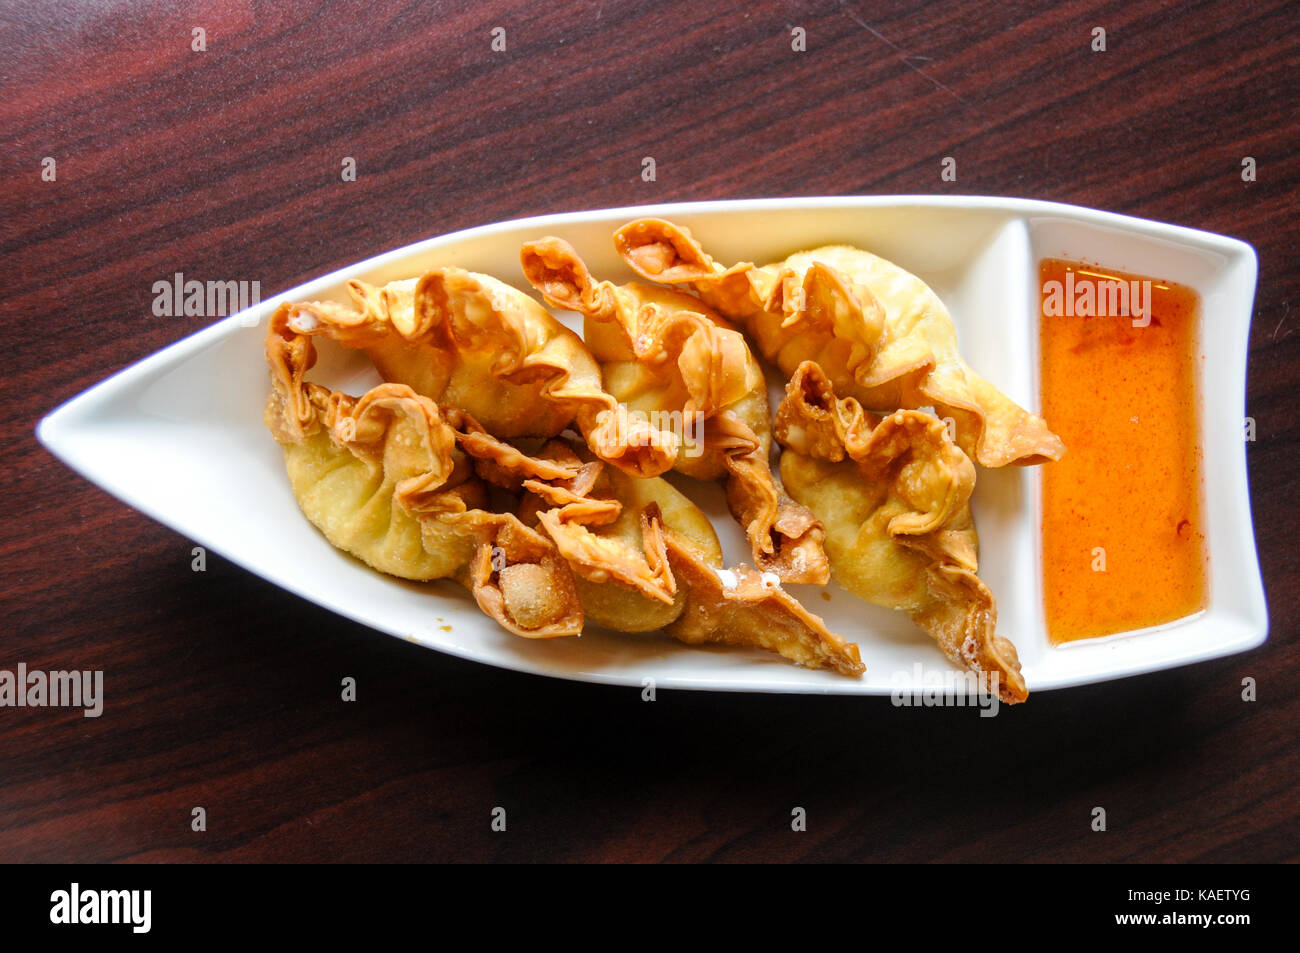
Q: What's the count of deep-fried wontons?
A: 6